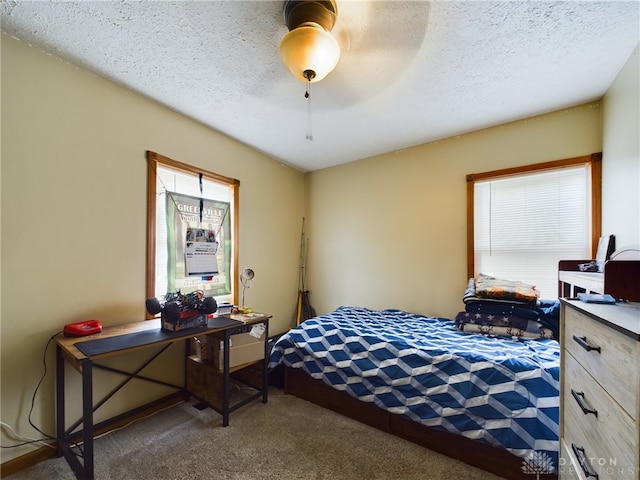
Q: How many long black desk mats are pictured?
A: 1